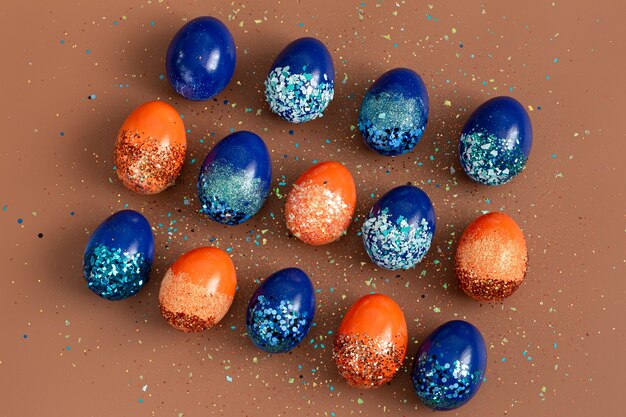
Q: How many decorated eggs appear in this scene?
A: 14